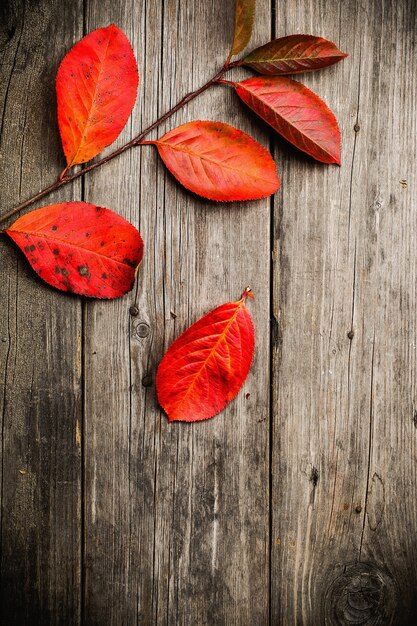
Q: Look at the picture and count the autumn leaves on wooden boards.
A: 7